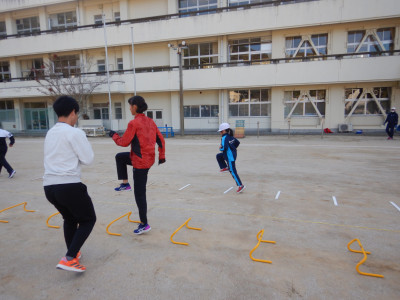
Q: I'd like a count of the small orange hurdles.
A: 6